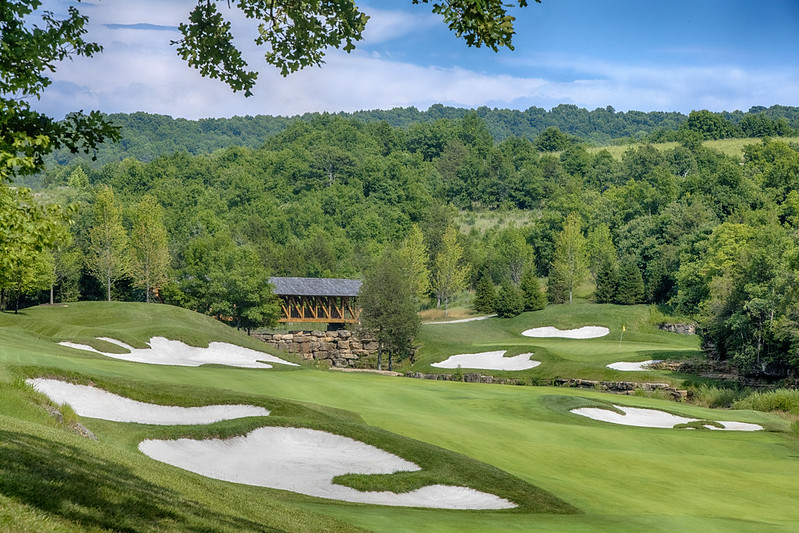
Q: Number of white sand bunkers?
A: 7